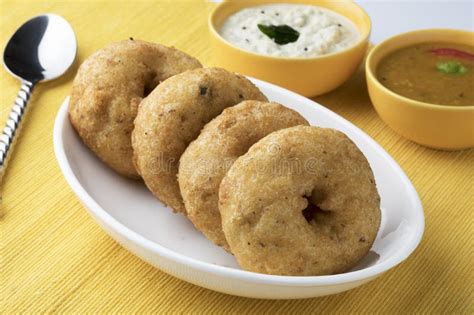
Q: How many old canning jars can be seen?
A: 0